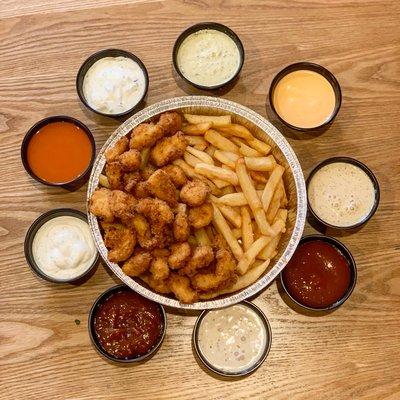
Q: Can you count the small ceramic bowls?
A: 9